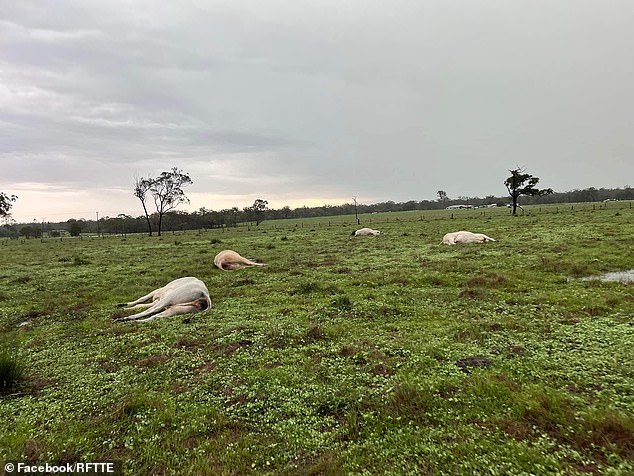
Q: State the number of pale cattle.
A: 4